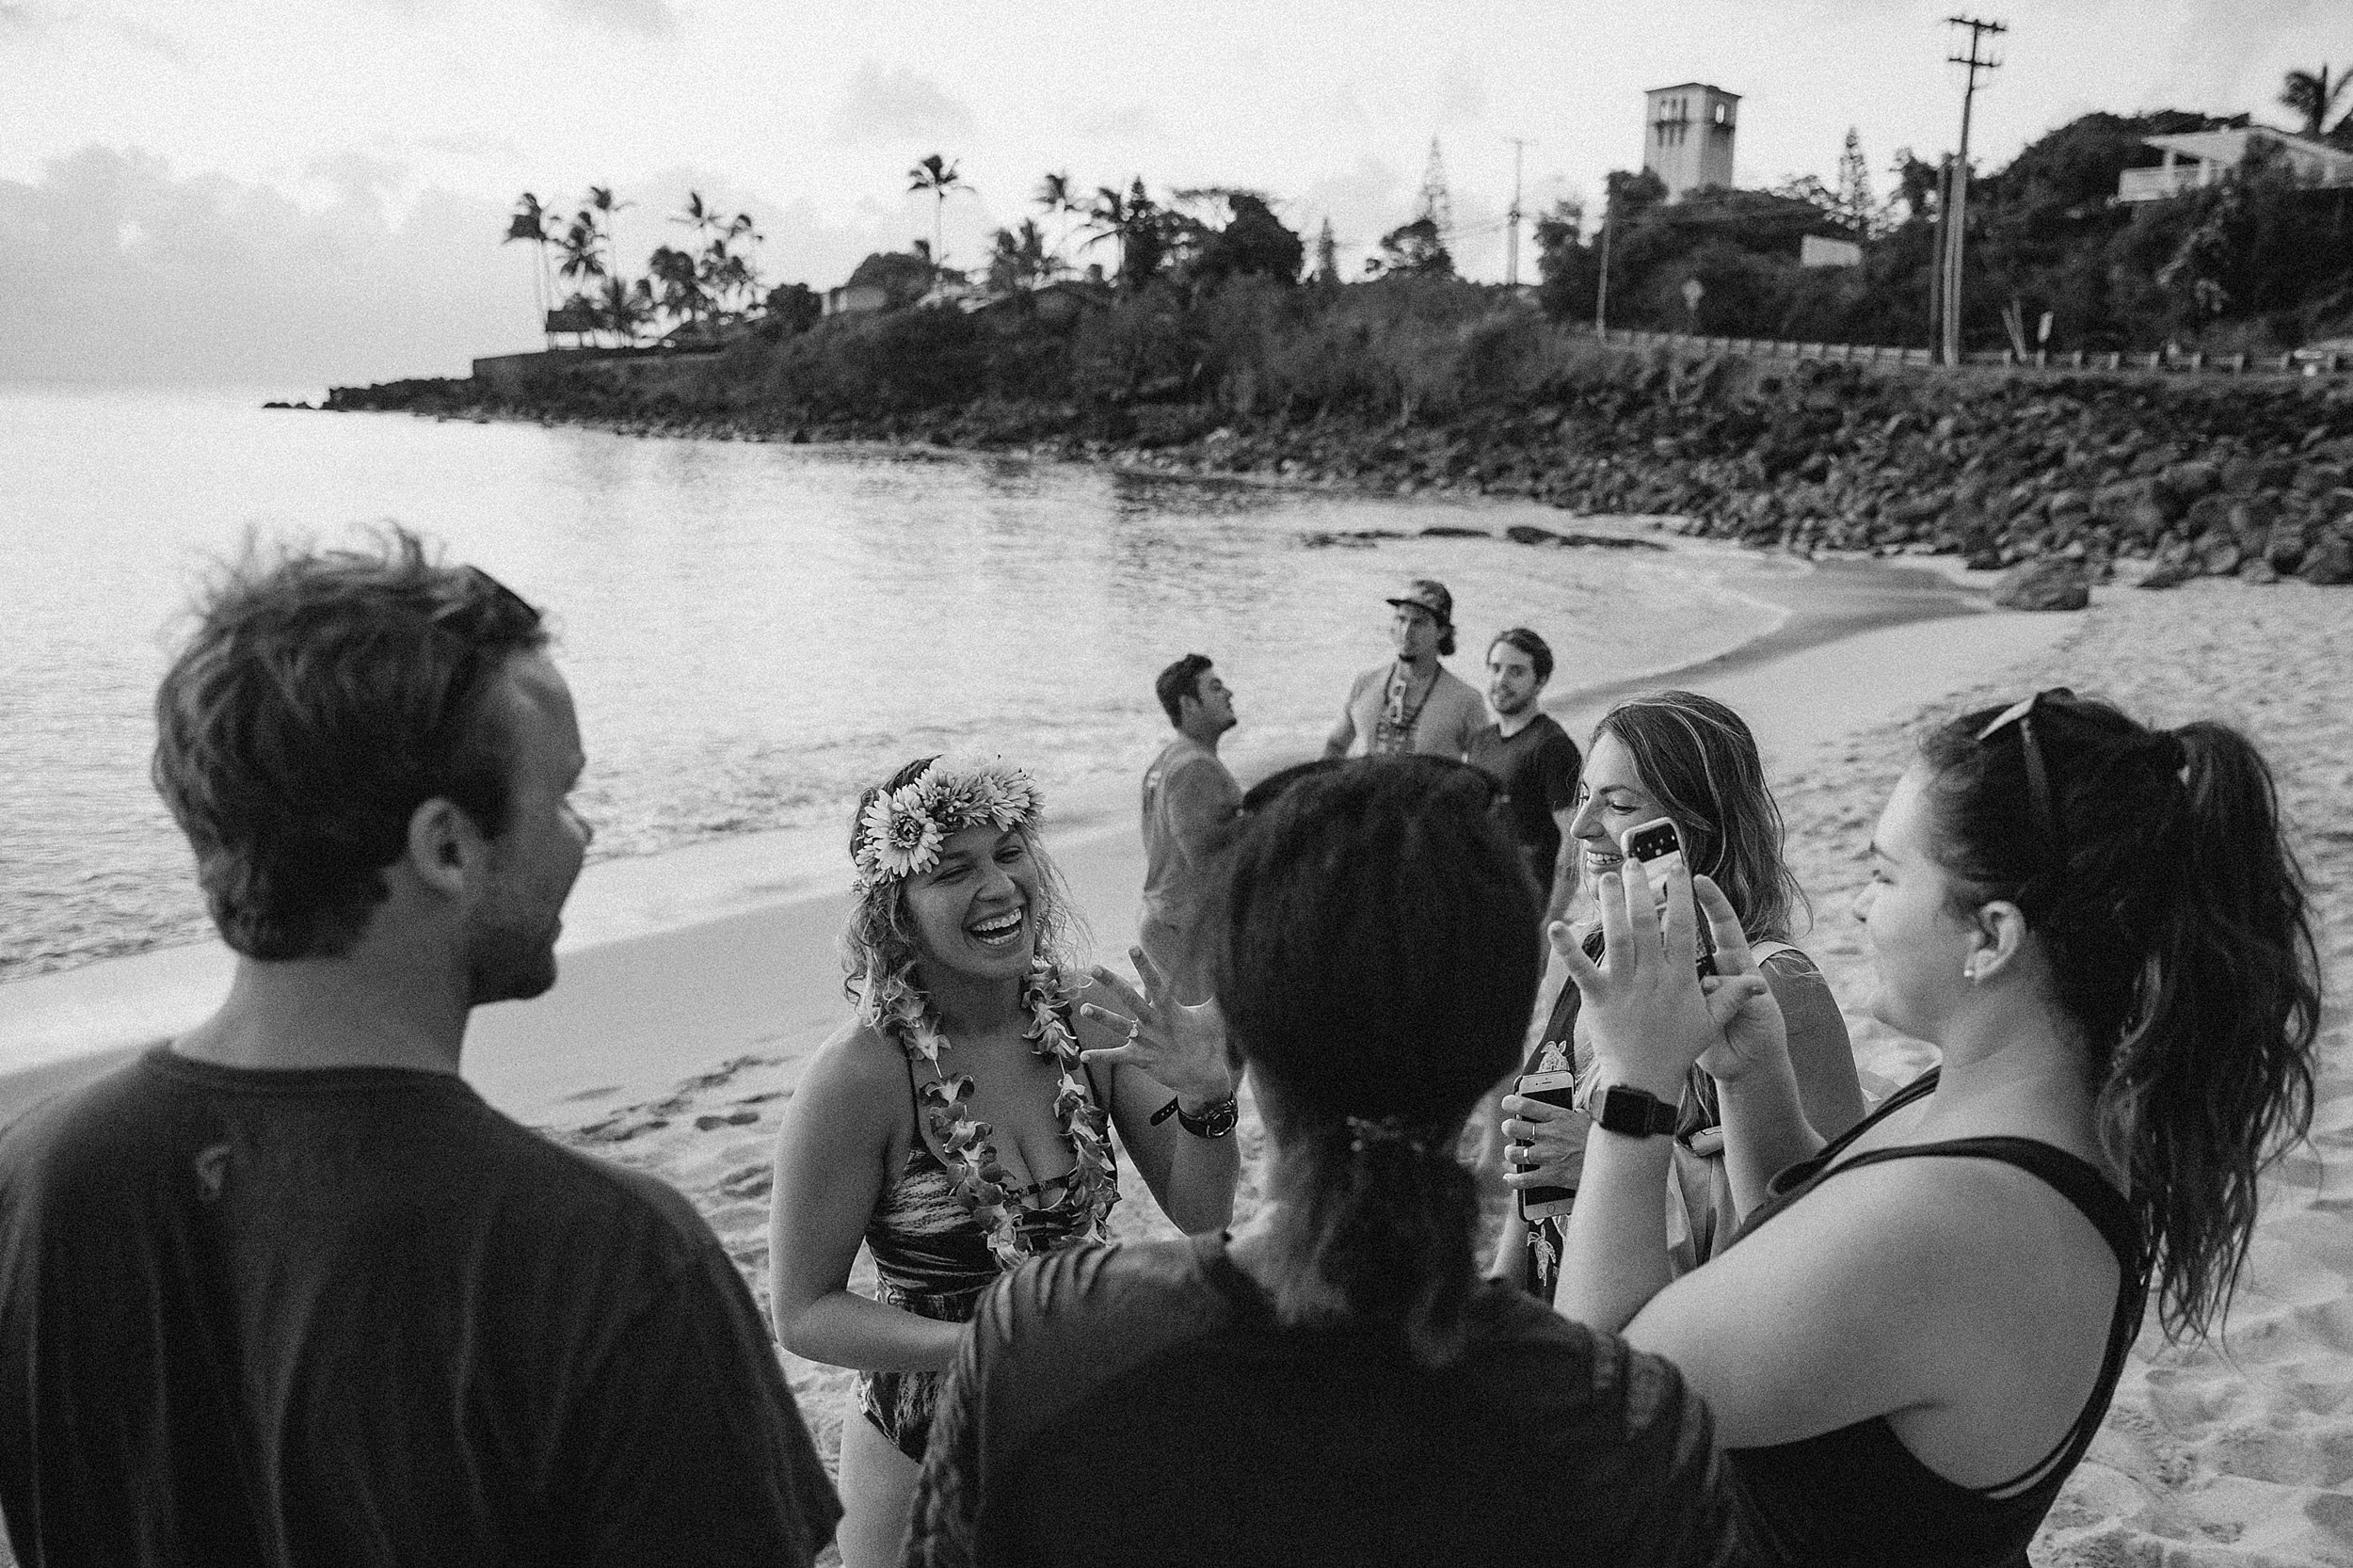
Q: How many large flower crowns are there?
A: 1